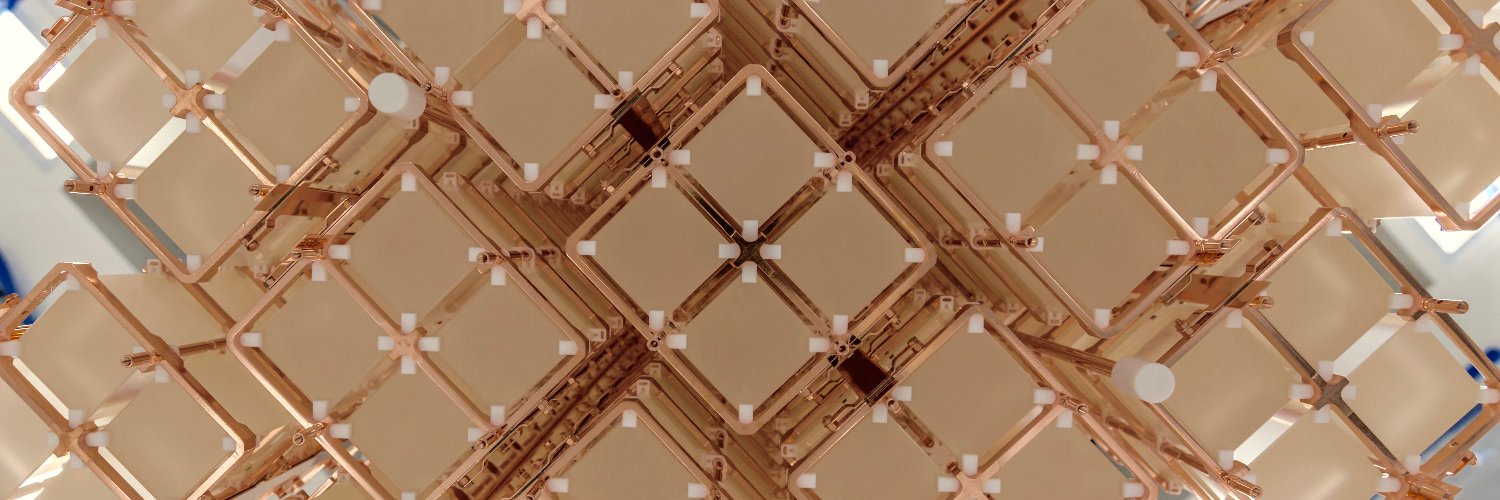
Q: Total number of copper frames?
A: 11